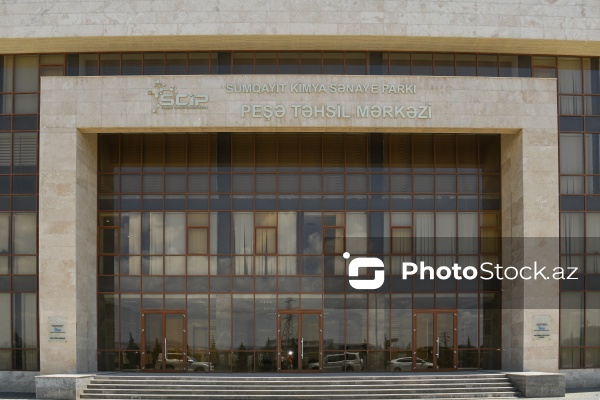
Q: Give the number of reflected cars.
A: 3